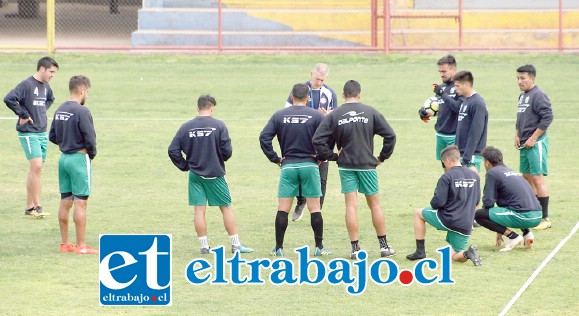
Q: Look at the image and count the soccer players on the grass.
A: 10